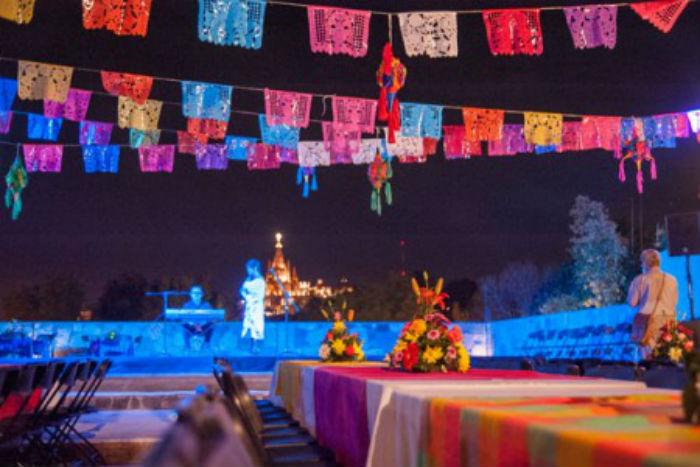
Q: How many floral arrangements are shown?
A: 3